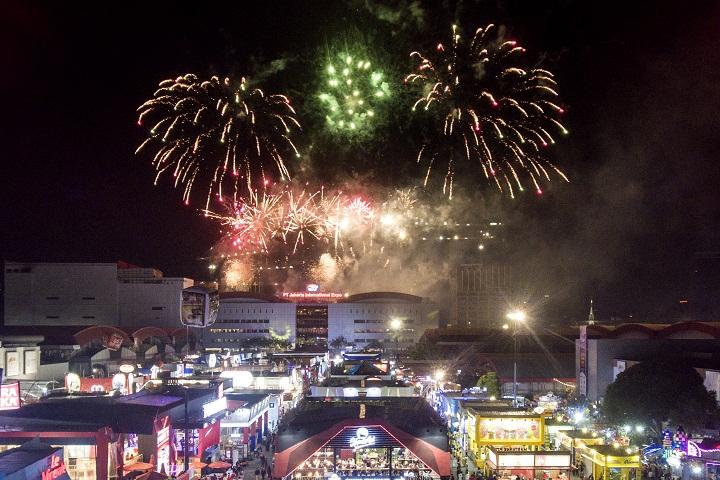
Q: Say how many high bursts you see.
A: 3